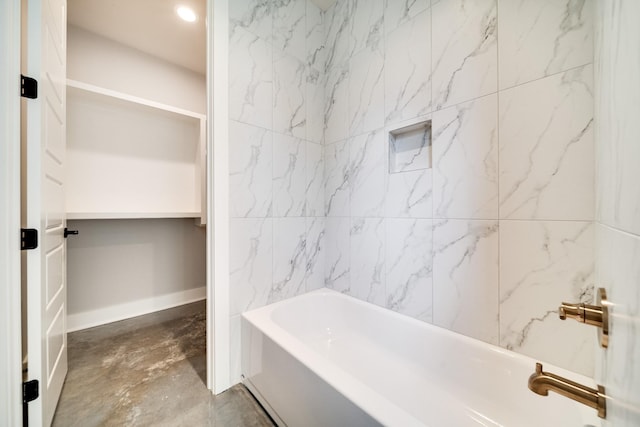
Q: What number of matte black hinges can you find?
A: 3